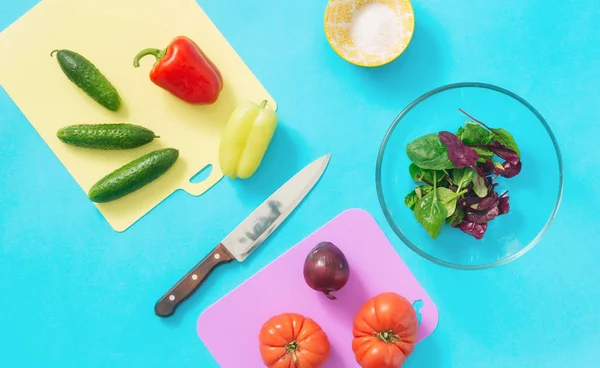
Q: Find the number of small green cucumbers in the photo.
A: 3